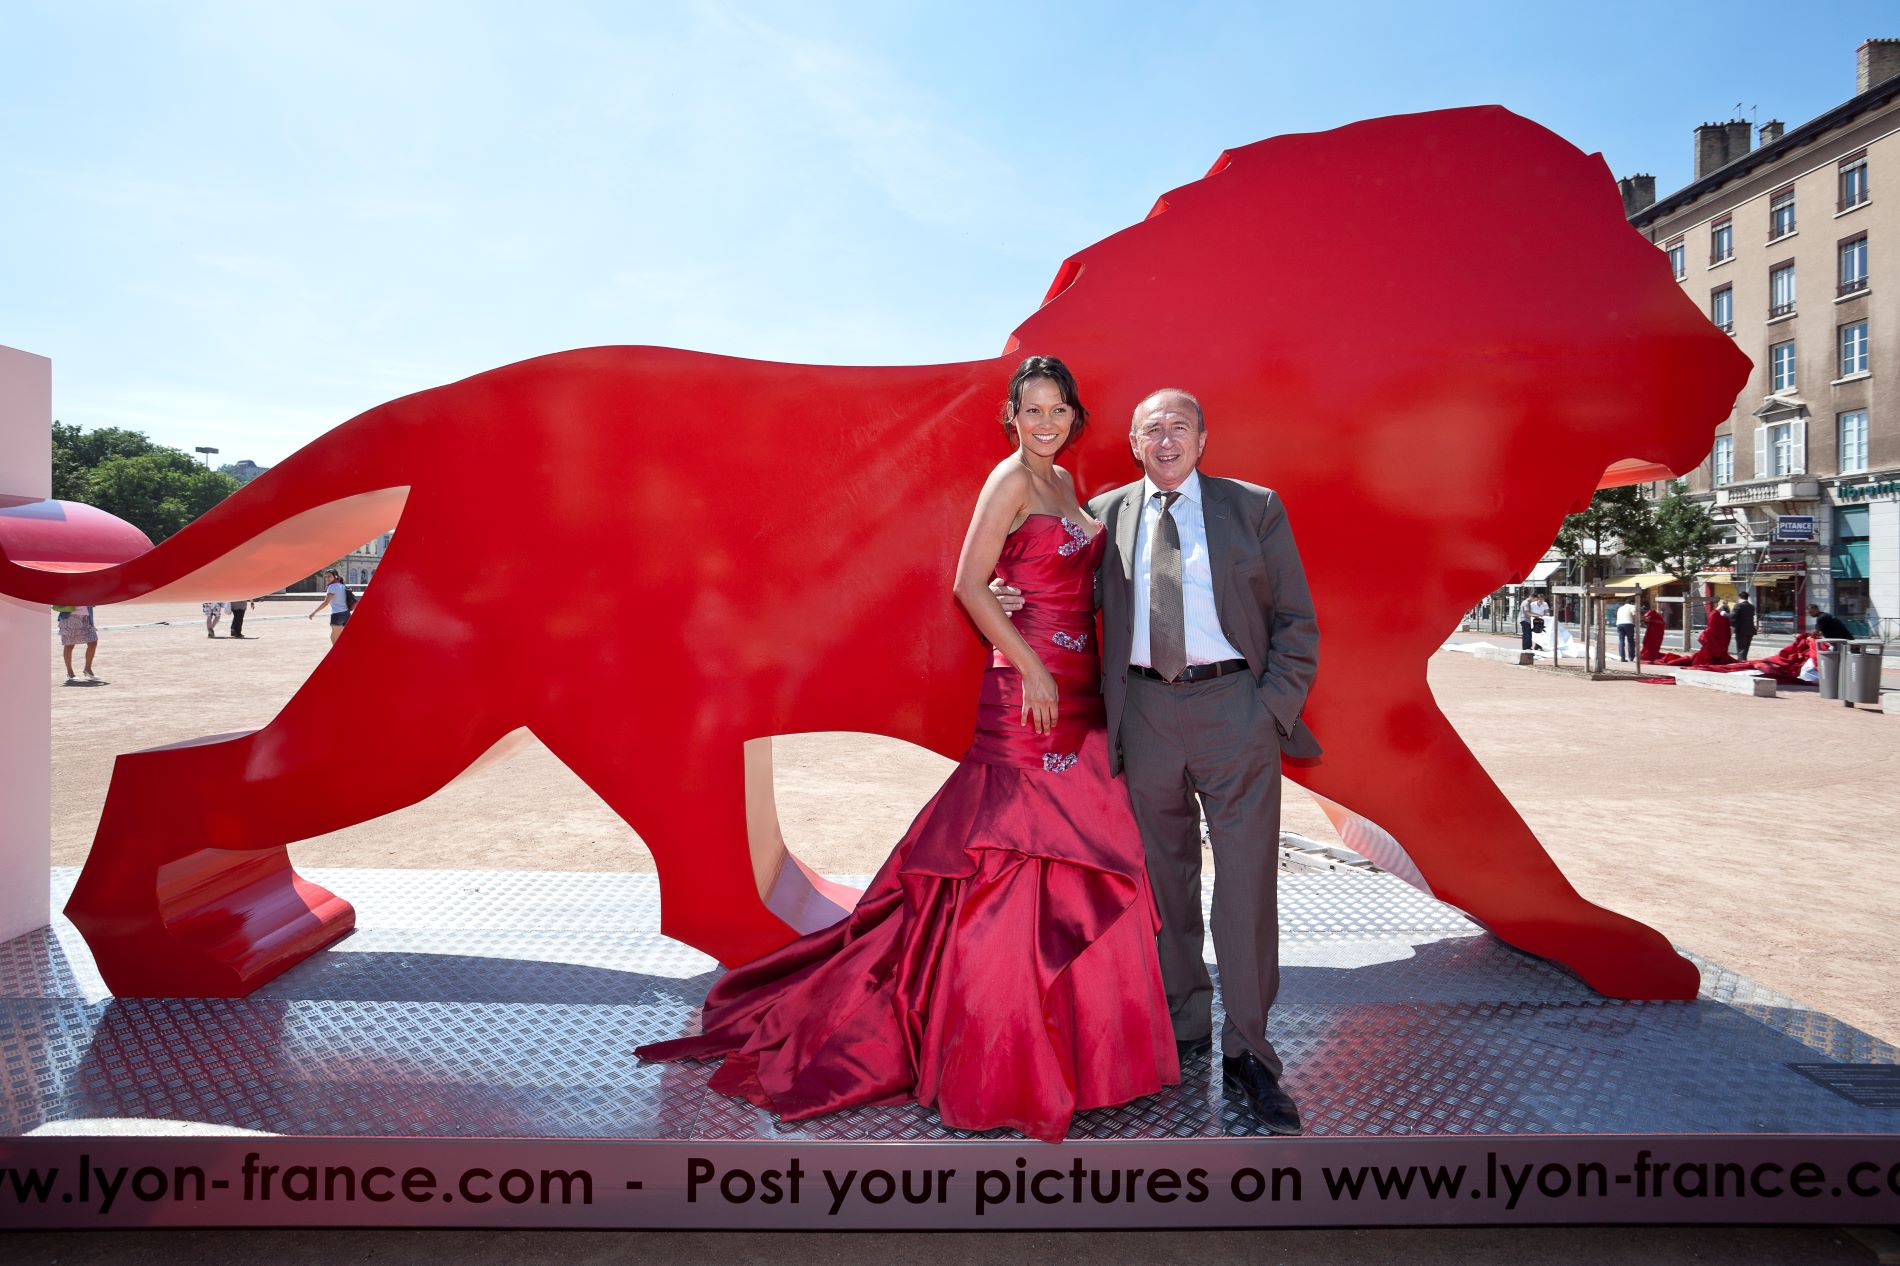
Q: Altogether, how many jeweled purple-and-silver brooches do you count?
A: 3